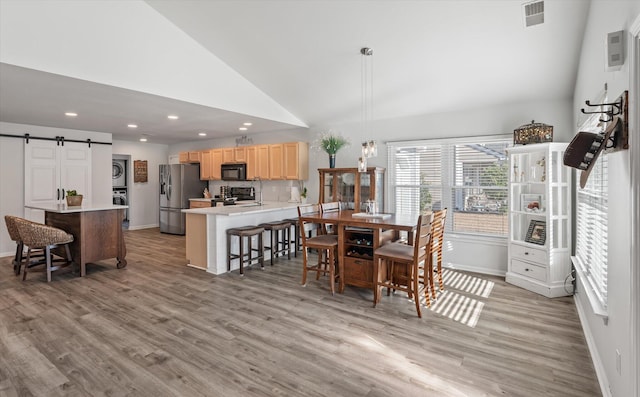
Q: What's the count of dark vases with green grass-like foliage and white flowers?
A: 1